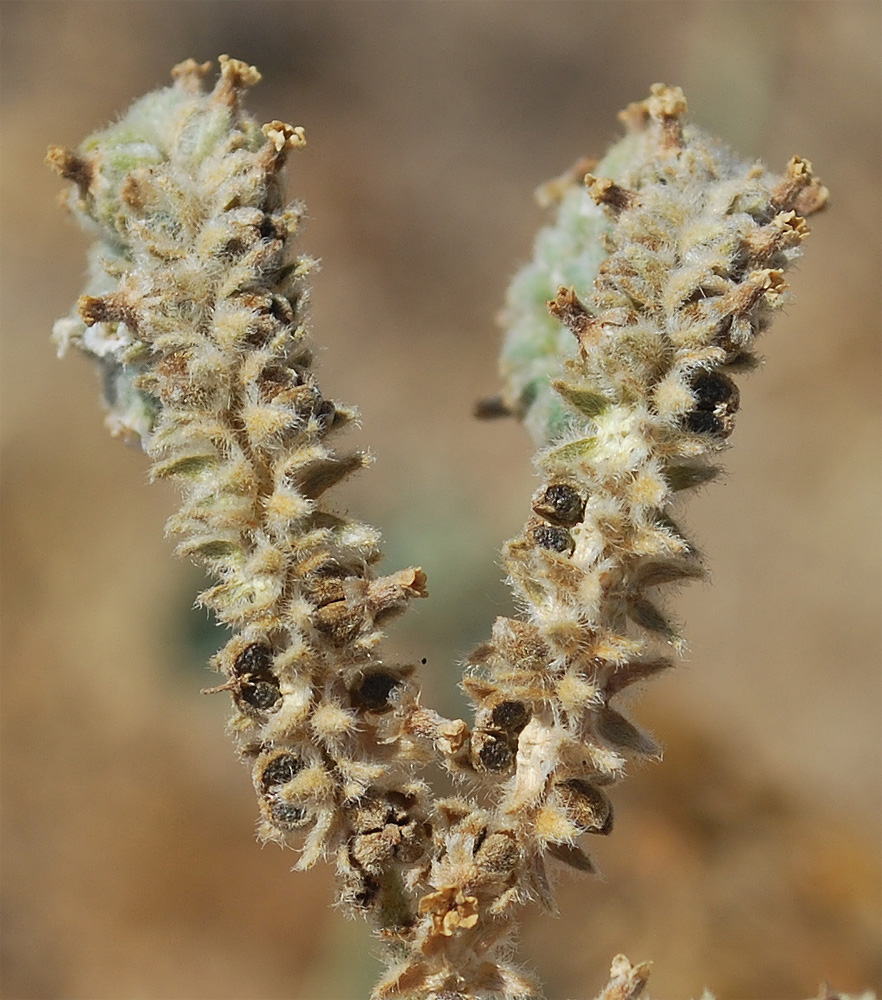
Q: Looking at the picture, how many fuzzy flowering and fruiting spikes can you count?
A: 2